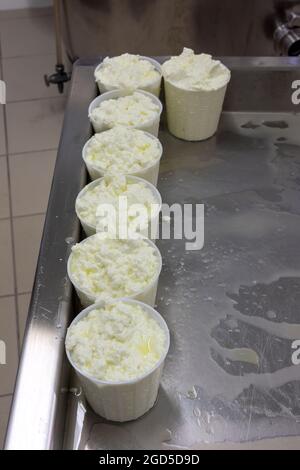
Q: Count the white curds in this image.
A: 7